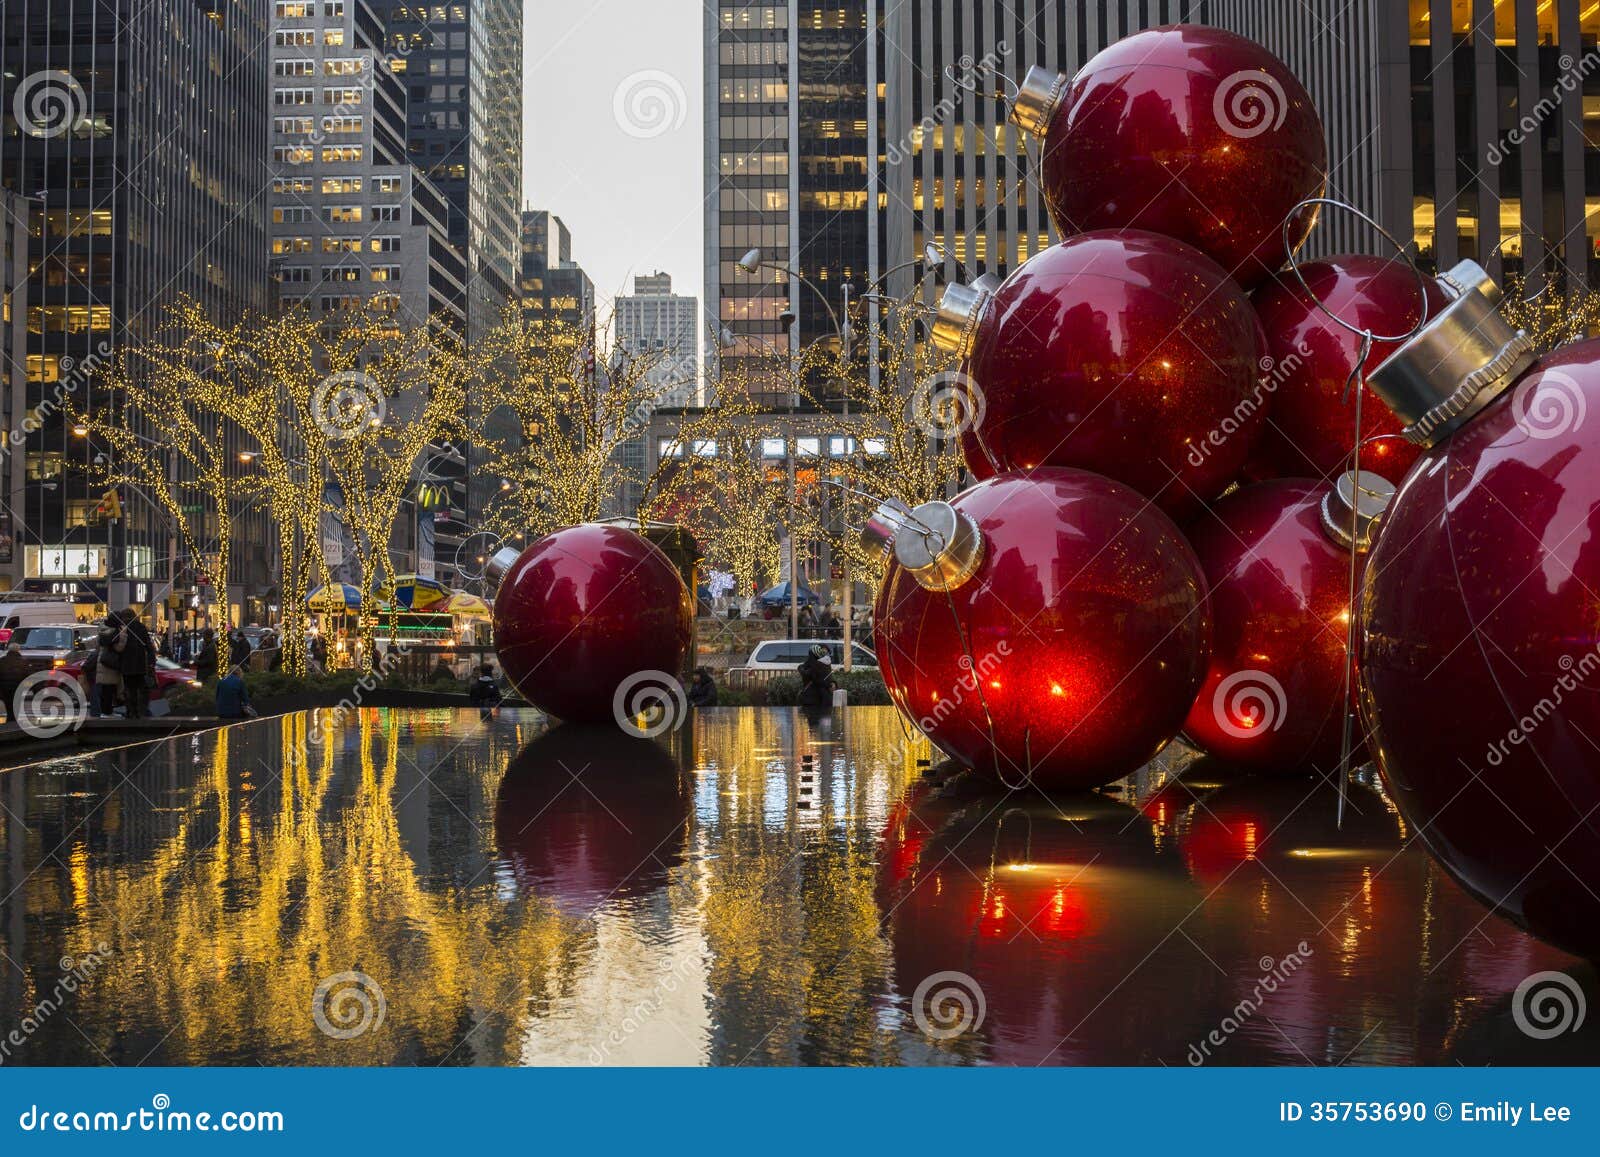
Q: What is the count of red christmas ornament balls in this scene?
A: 7